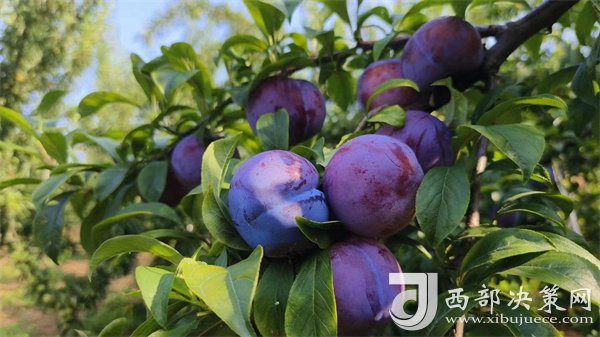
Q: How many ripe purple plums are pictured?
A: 8